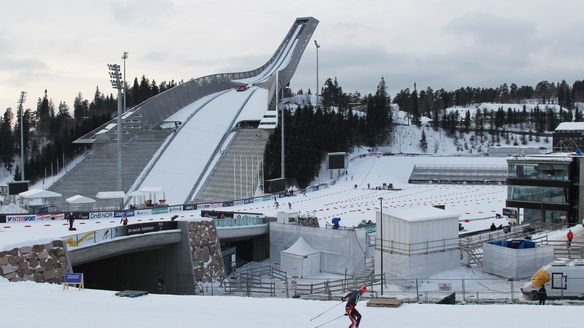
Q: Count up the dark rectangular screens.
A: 3